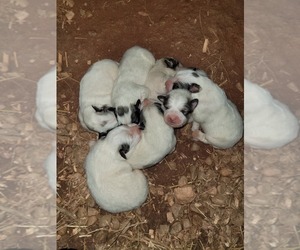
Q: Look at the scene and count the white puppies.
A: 7